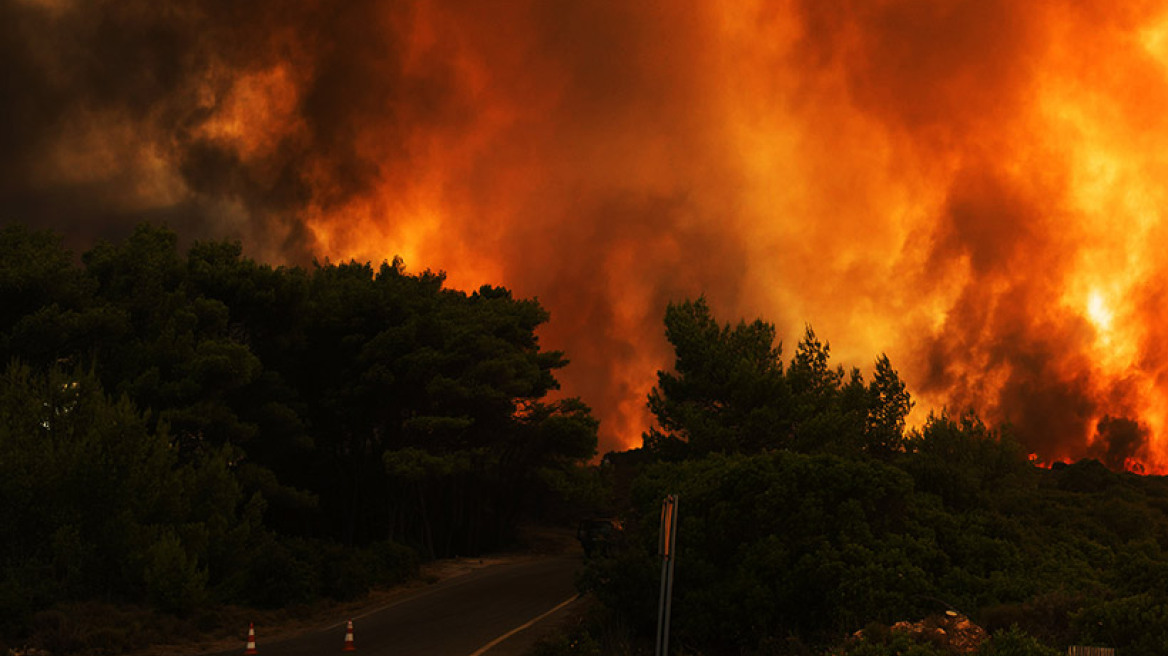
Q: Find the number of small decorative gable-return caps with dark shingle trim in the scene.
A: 0